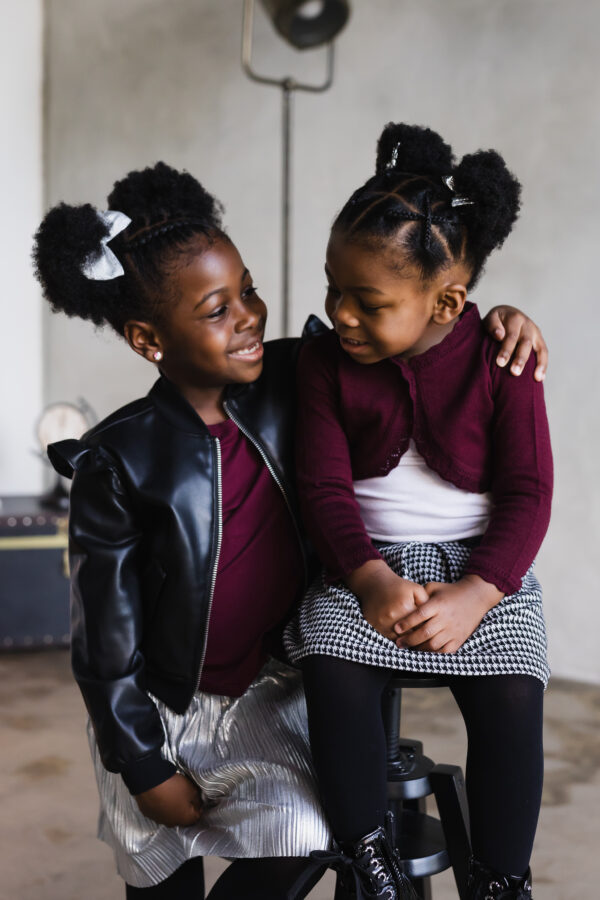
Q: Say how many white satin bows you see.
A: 1